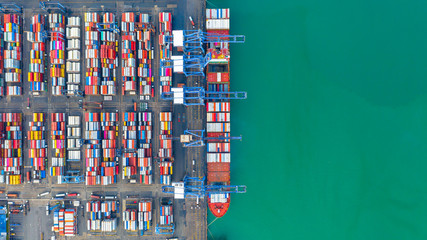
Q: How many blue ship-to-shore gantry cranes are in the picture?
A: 5